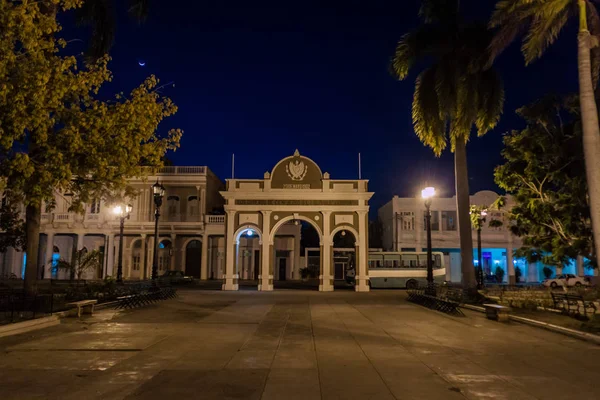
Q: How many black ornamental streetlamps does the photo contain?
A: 4